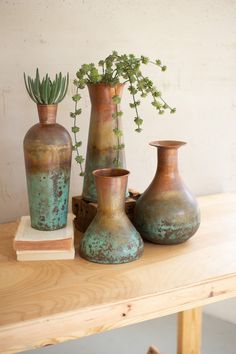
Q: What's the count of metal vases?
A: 4